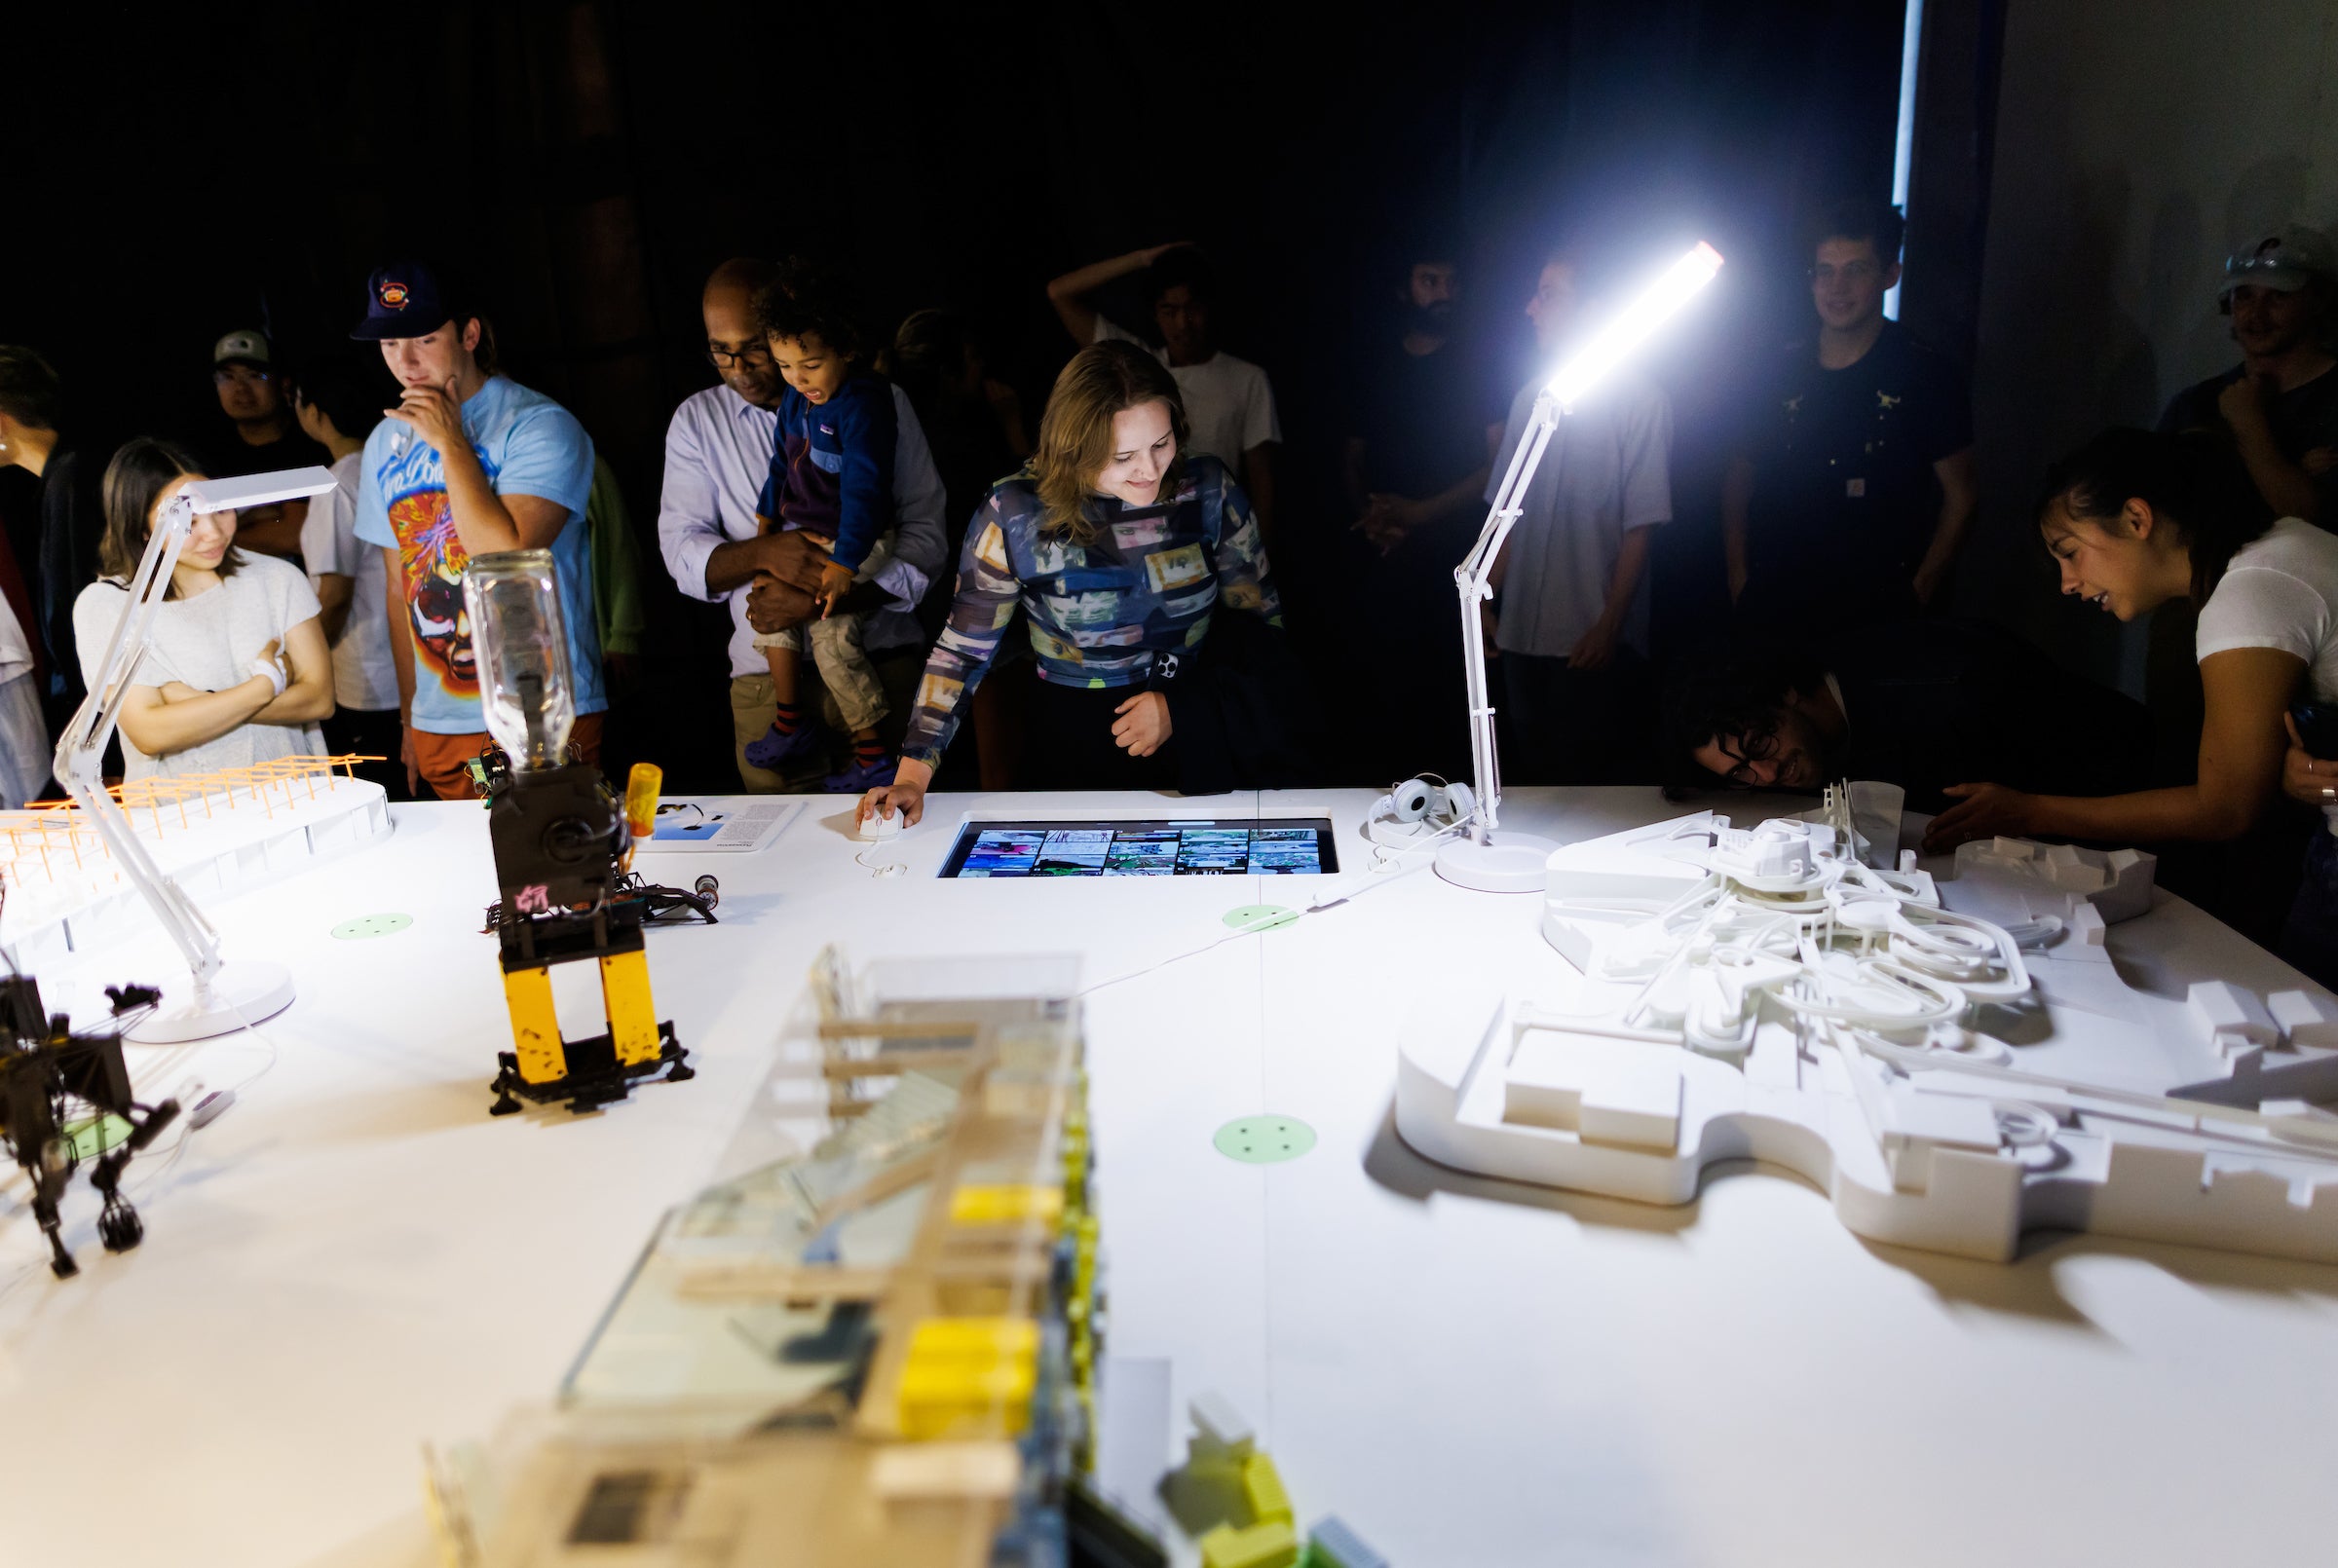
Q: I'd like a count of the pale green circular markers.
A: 4